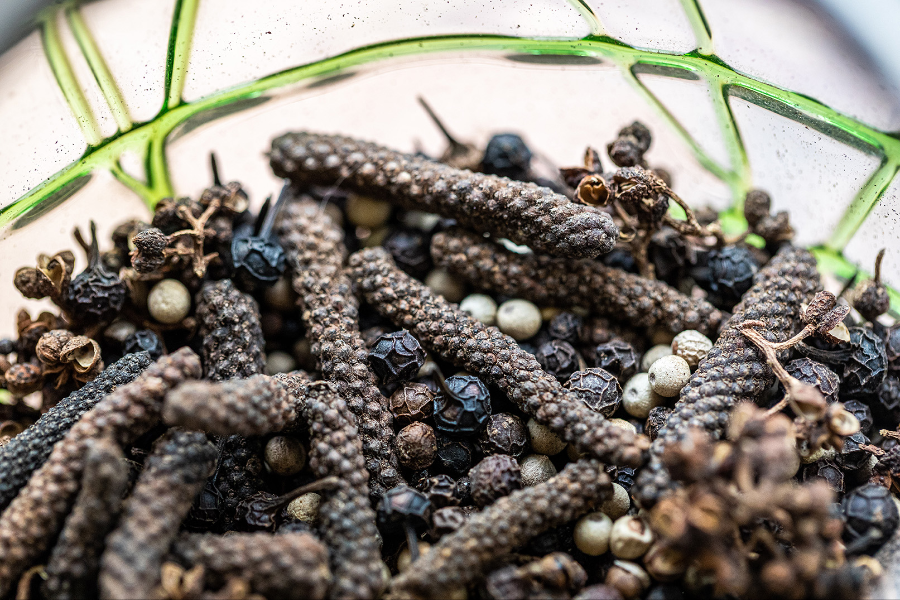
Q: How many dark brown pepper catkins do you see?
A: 14